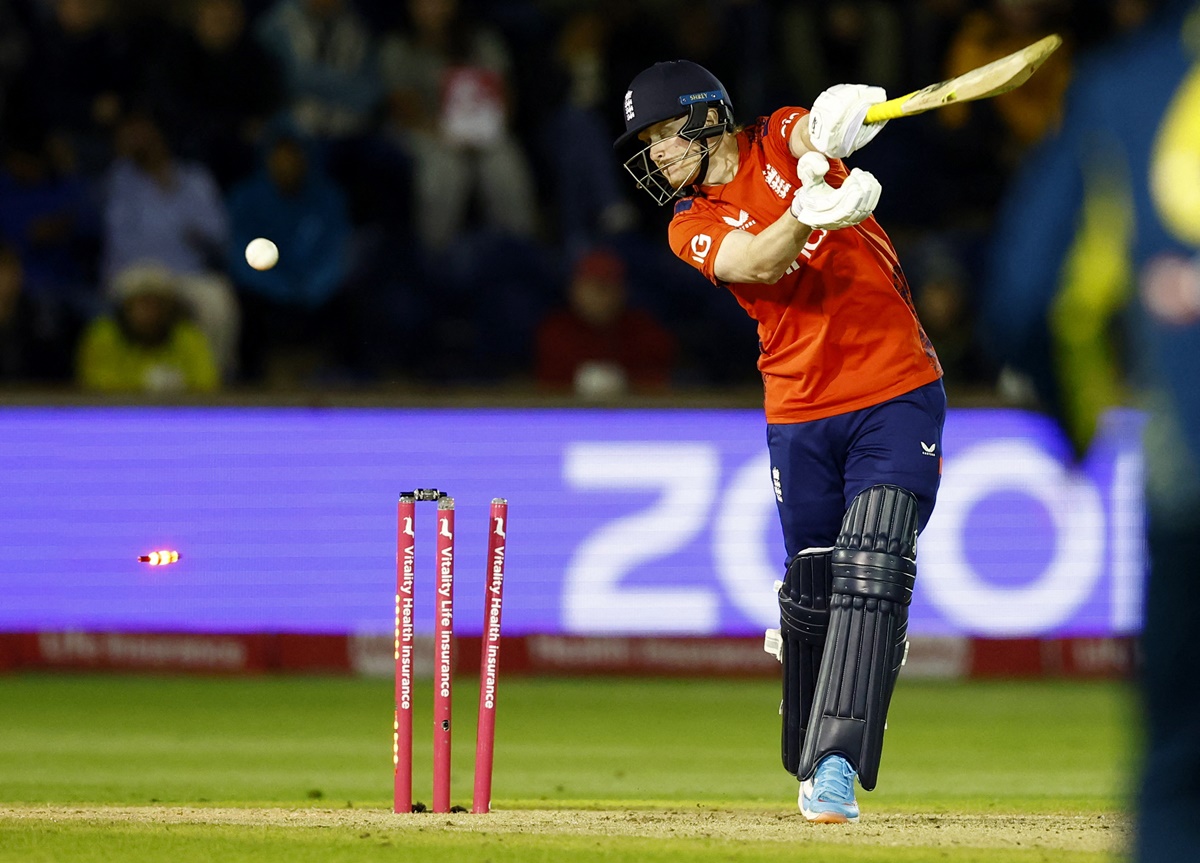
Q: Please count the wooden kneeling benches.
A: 0